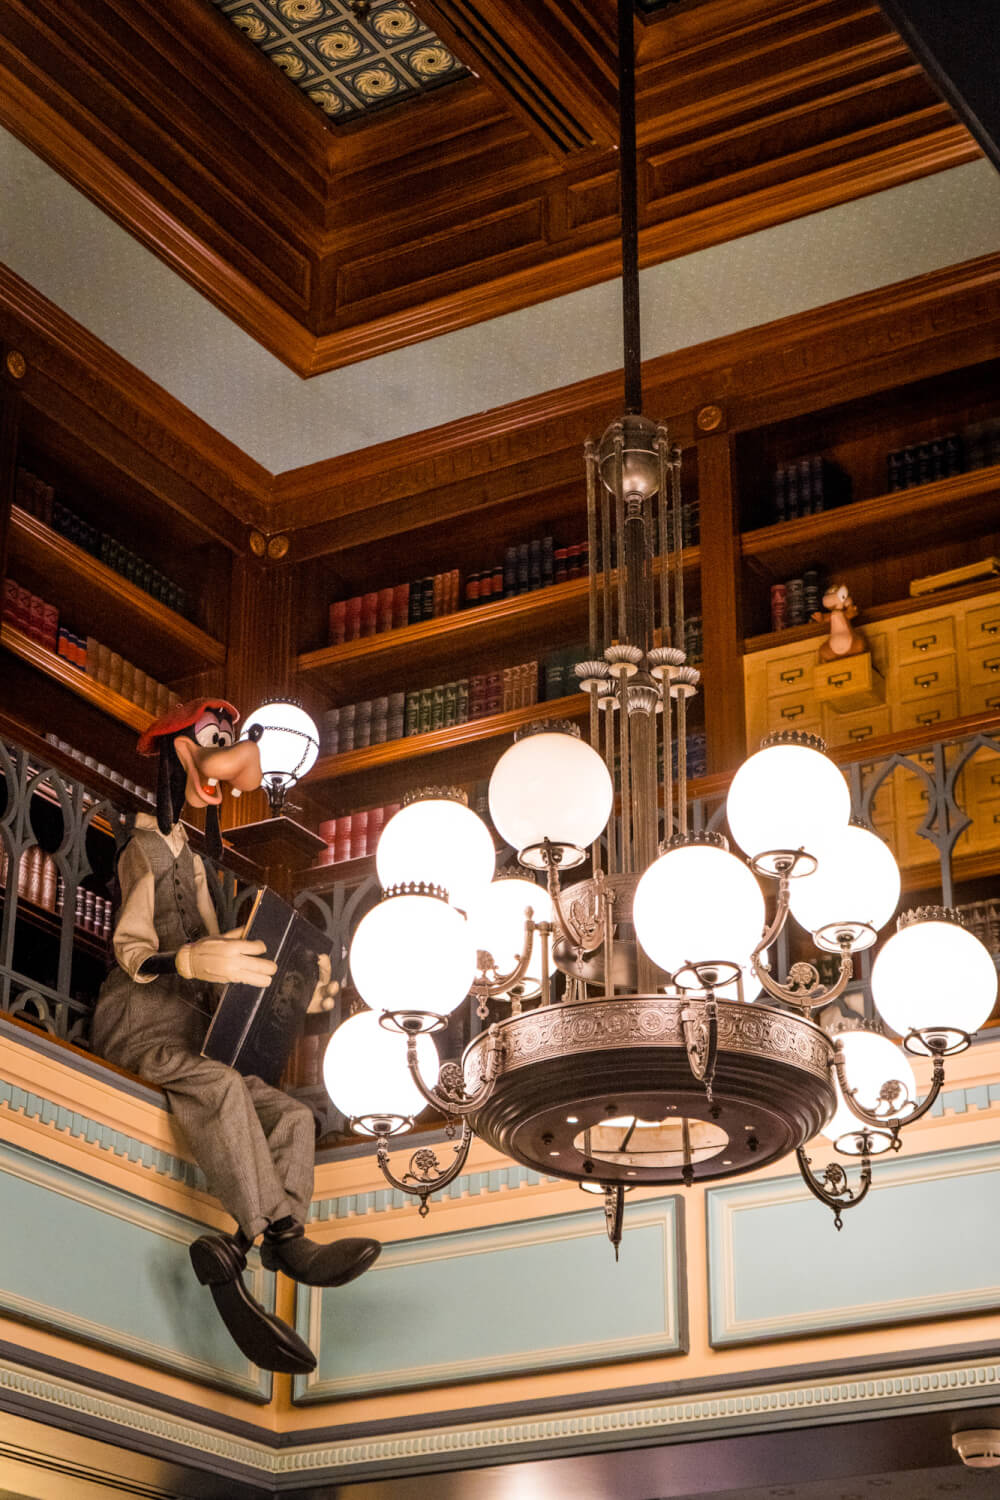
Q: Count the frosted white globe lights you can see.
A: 12